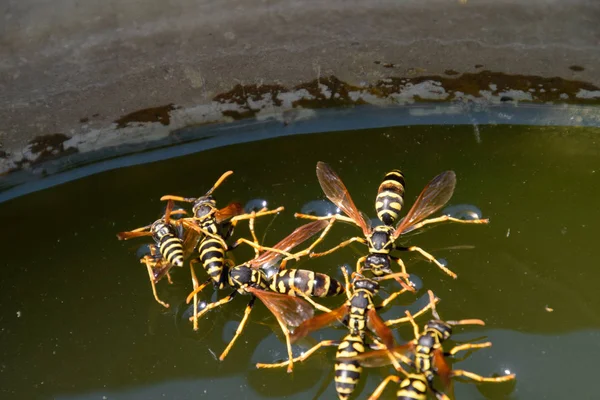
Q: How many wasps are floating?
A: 6